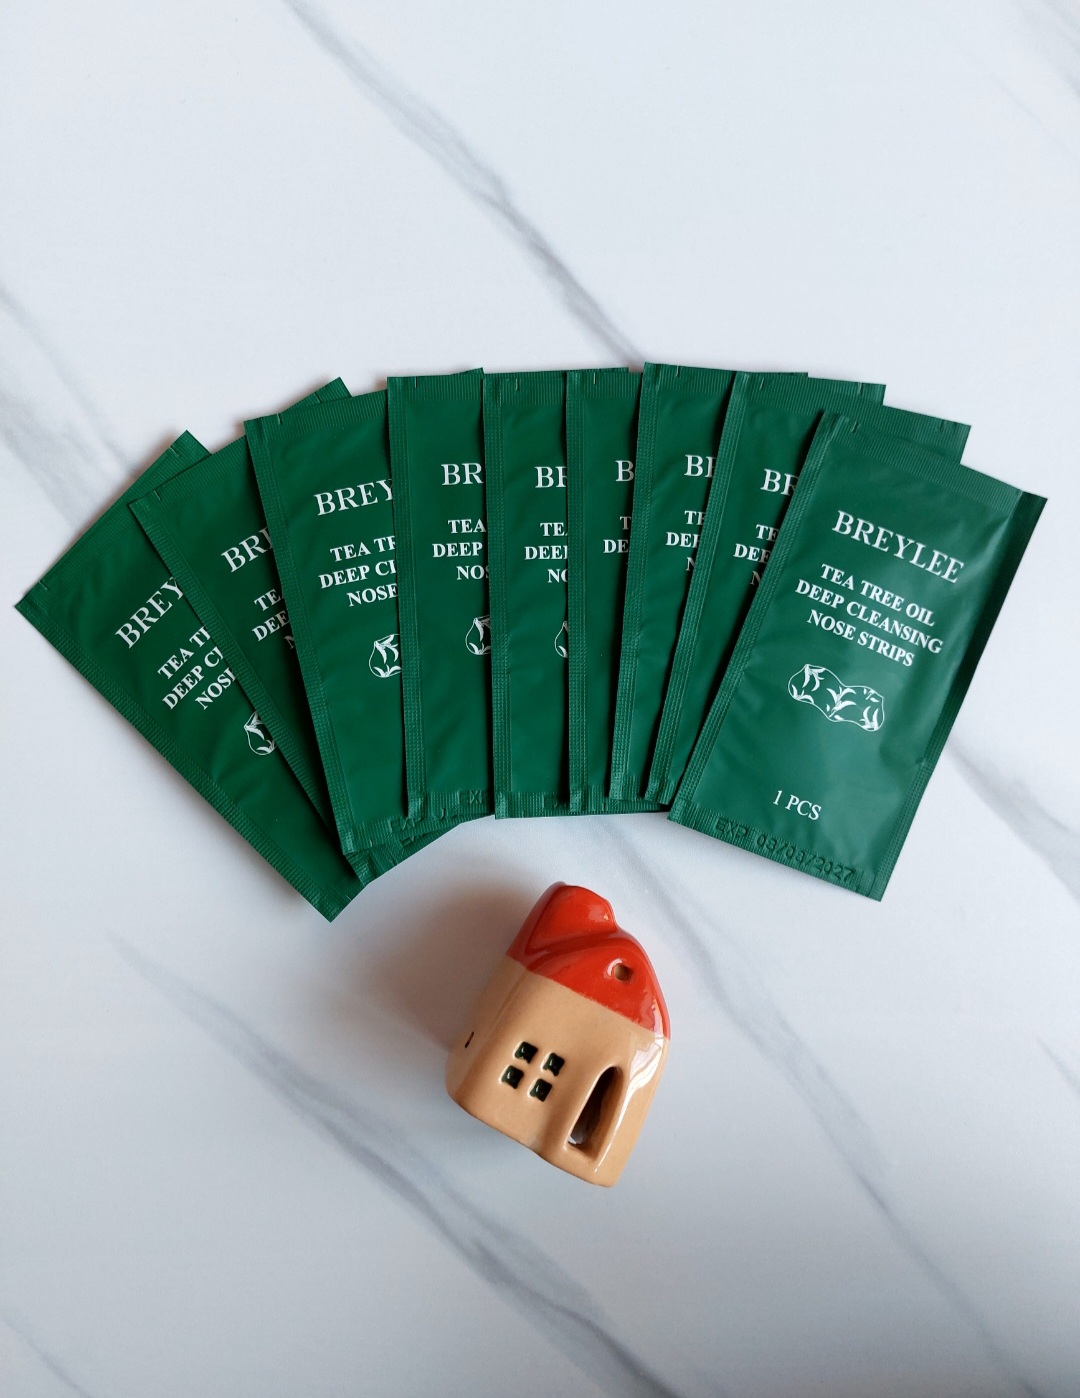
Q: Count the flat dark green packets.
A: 9